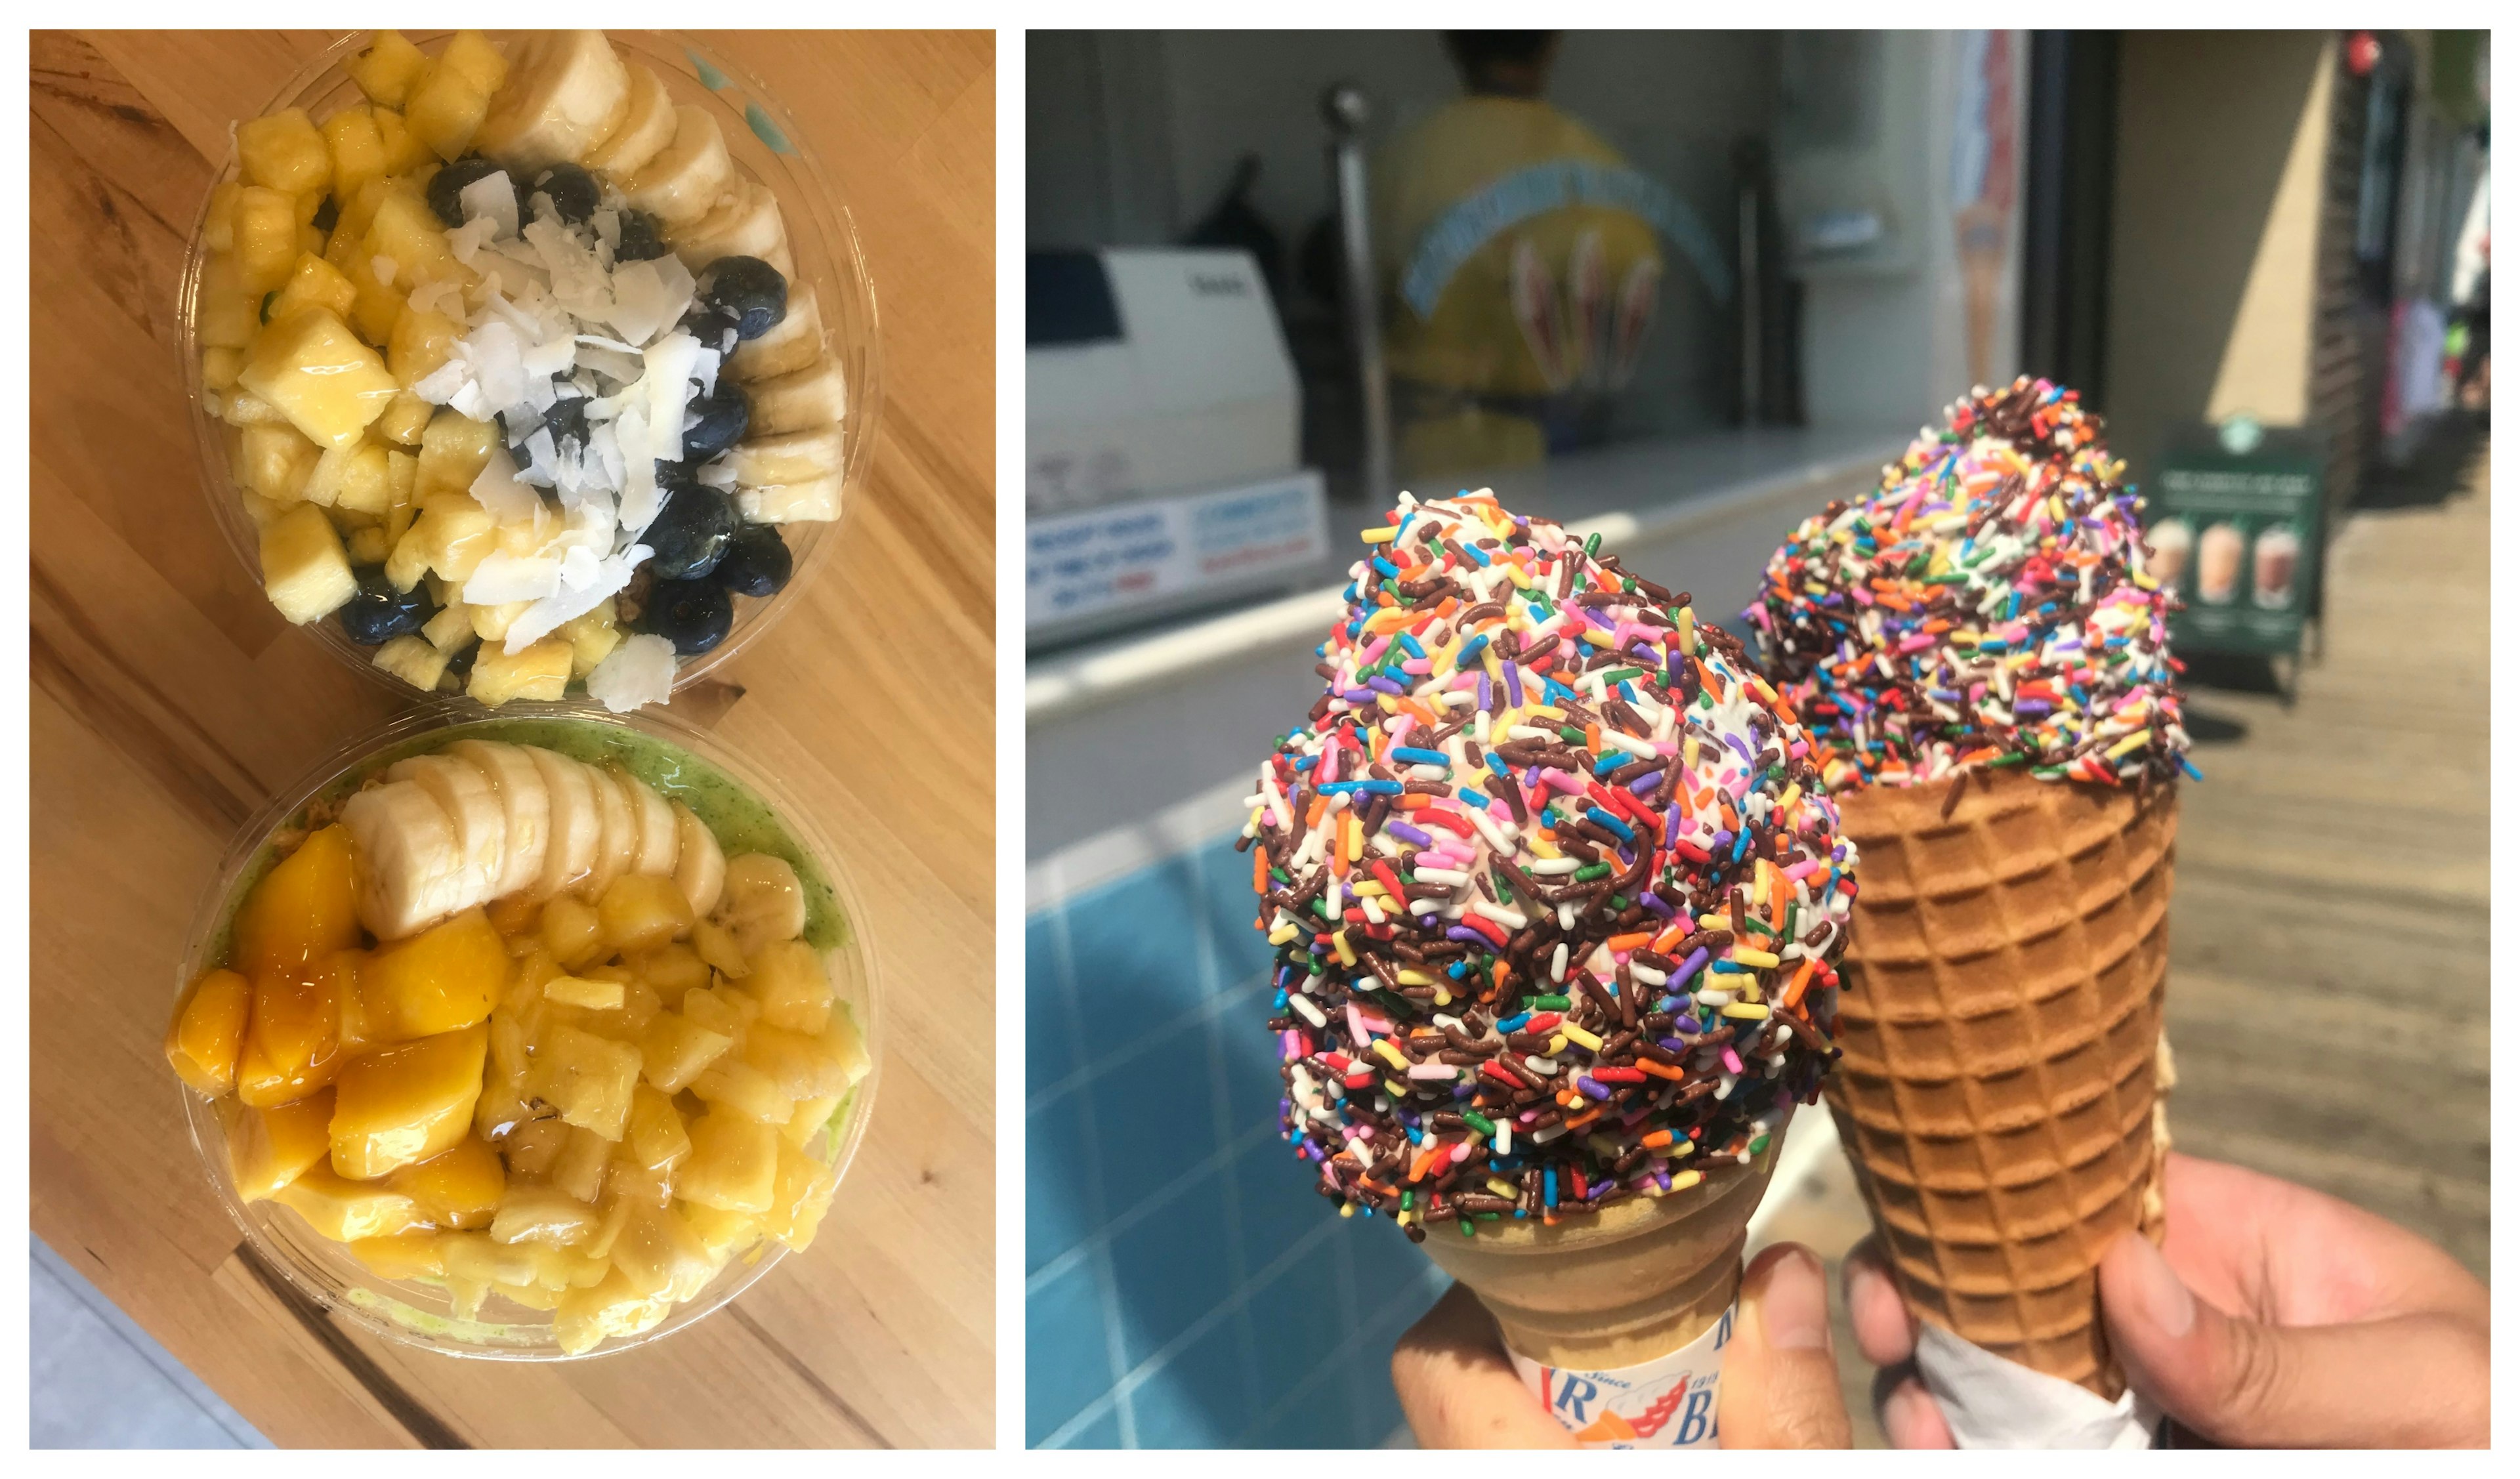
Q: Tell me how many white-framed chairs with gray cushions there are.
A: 0